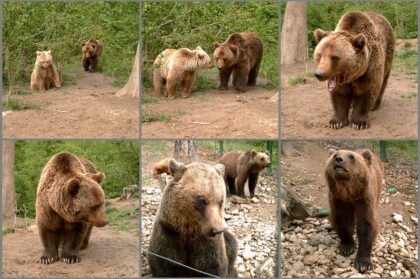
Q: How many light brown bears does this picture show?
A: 2